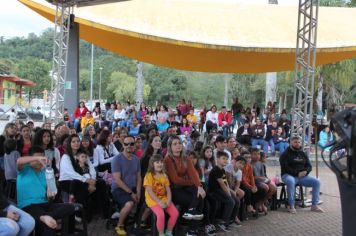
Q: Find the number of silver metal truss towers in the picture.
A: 2